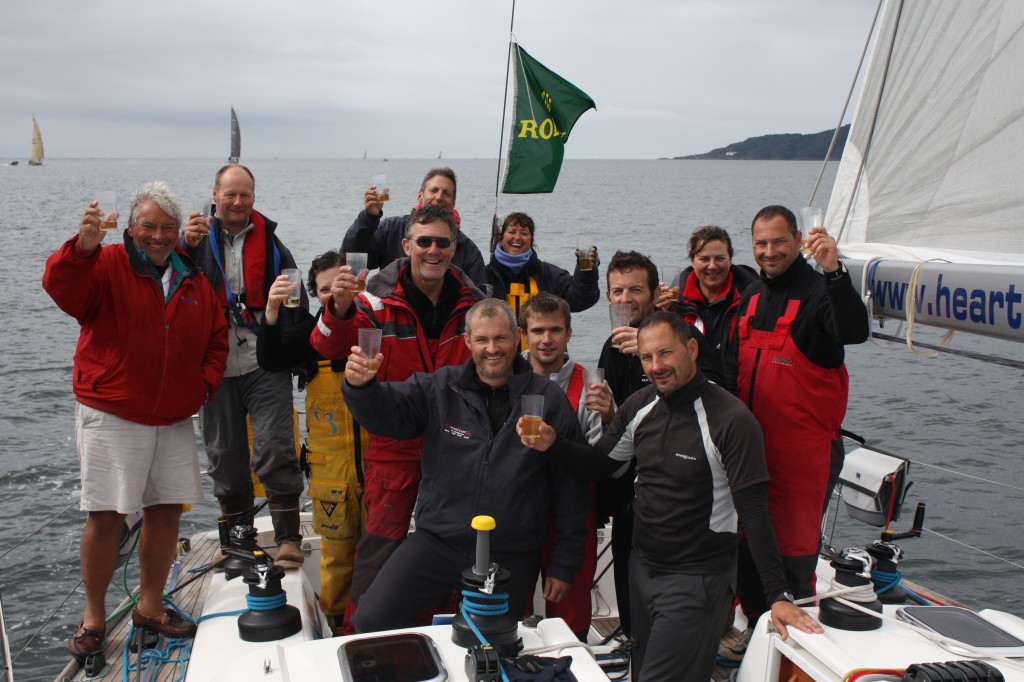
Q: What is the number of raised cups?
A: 12